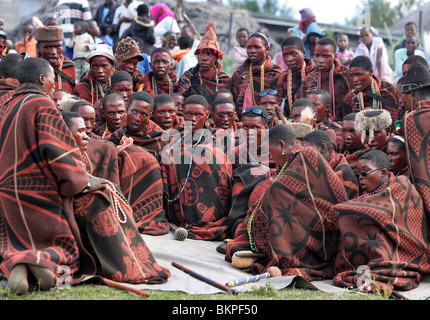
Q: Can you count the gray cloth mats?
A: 1